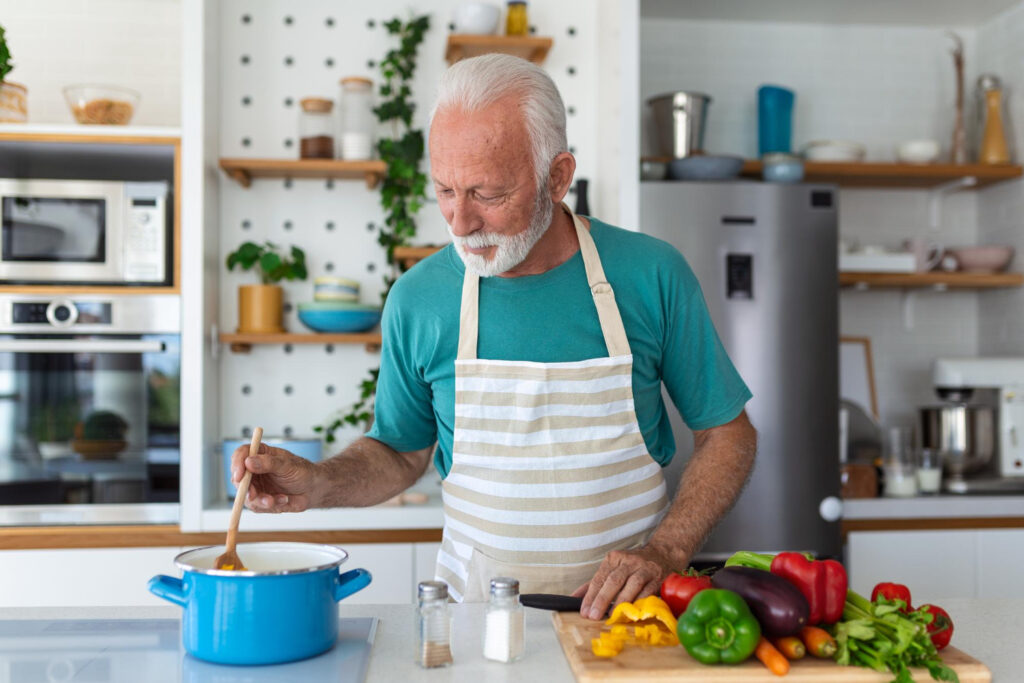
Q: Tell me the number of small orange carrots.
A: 3